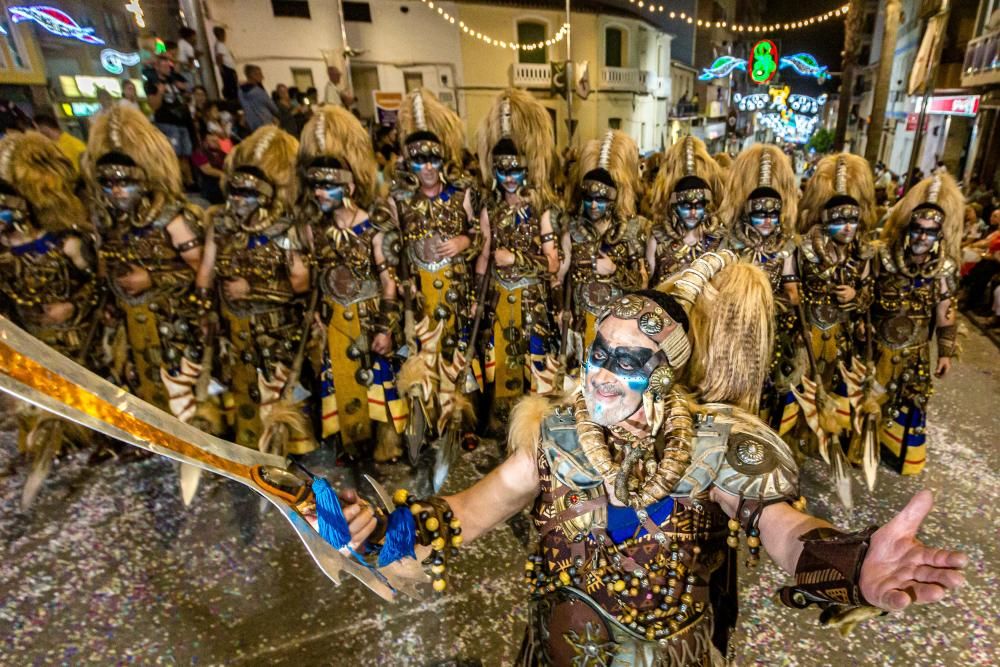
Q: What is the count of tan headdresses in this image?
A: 12